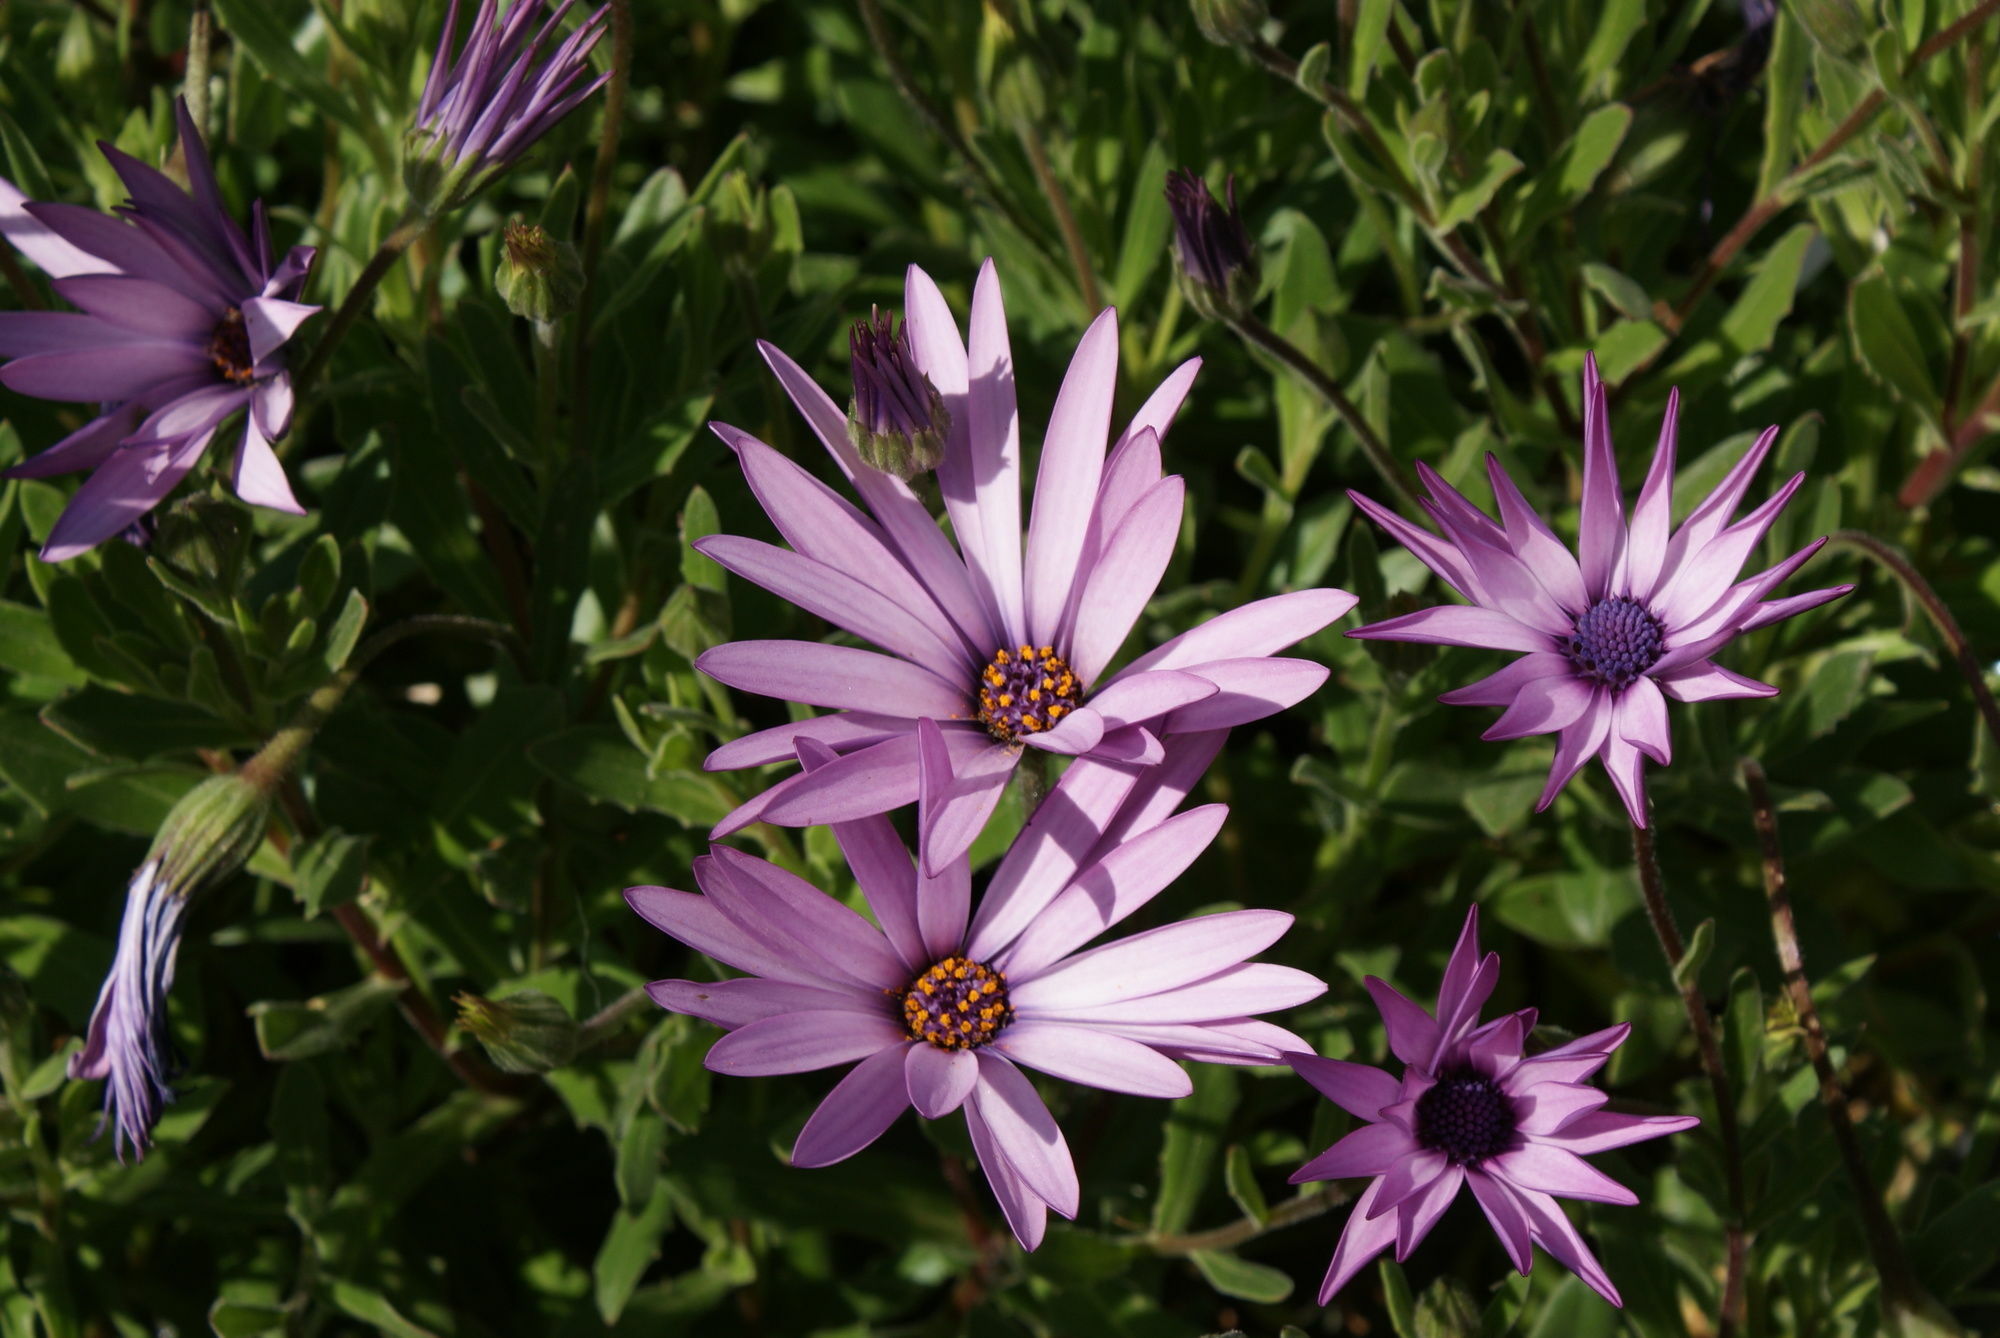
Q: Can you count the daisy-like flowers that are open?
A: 5